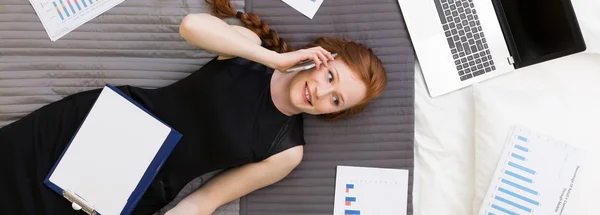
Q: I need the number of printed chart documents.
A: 4